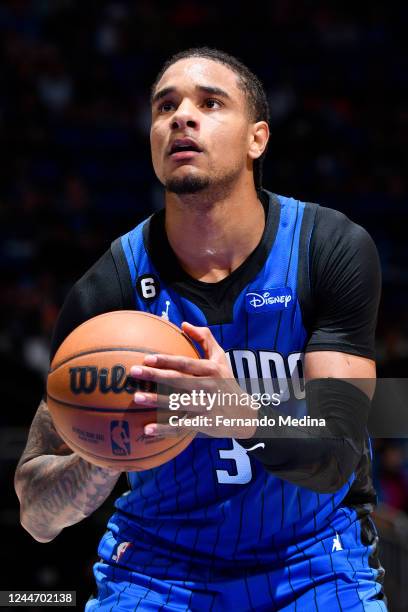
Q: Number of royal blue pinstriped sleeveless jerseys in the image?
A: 1